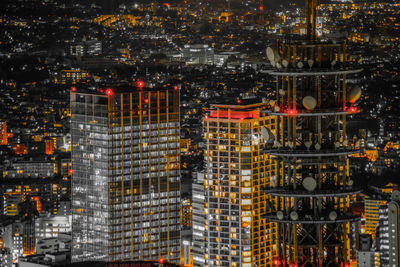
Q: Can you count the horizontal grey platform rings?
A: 5